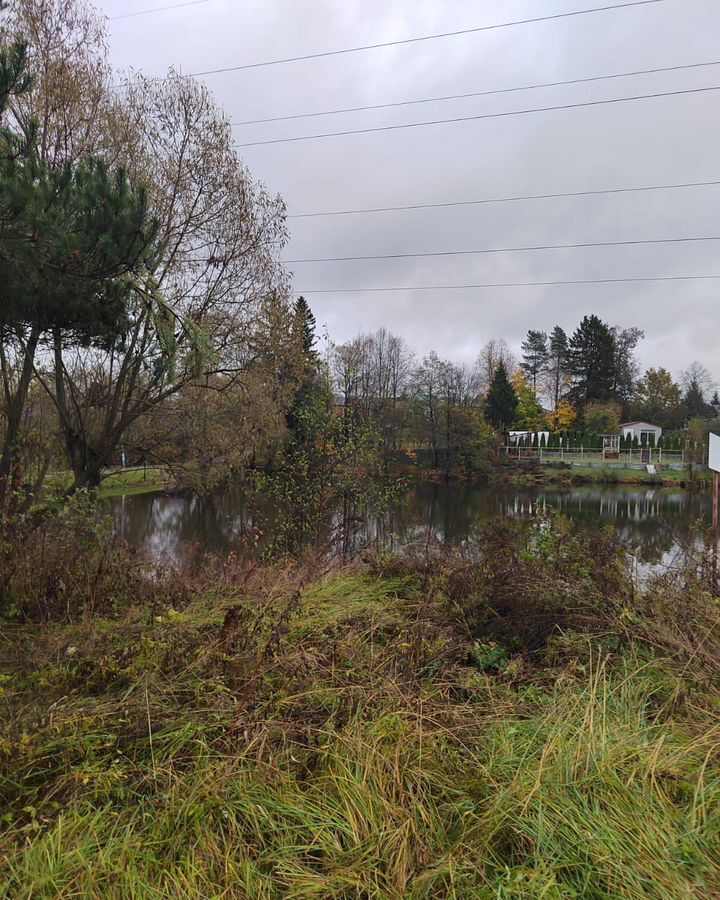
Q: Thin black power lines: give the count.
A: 7